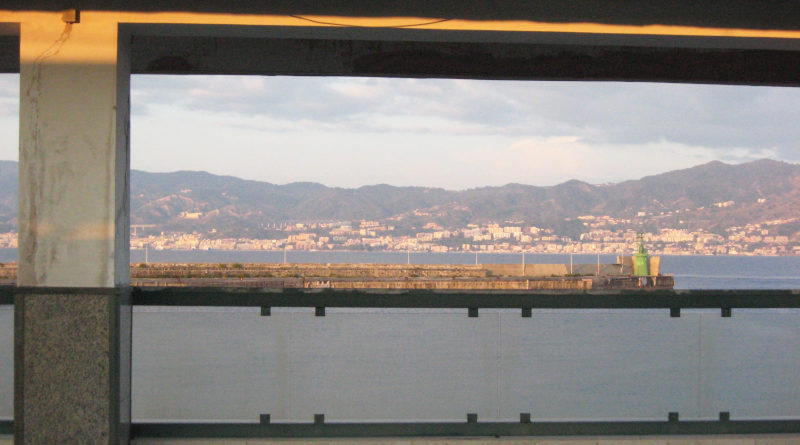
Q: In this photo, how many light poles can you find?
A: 8